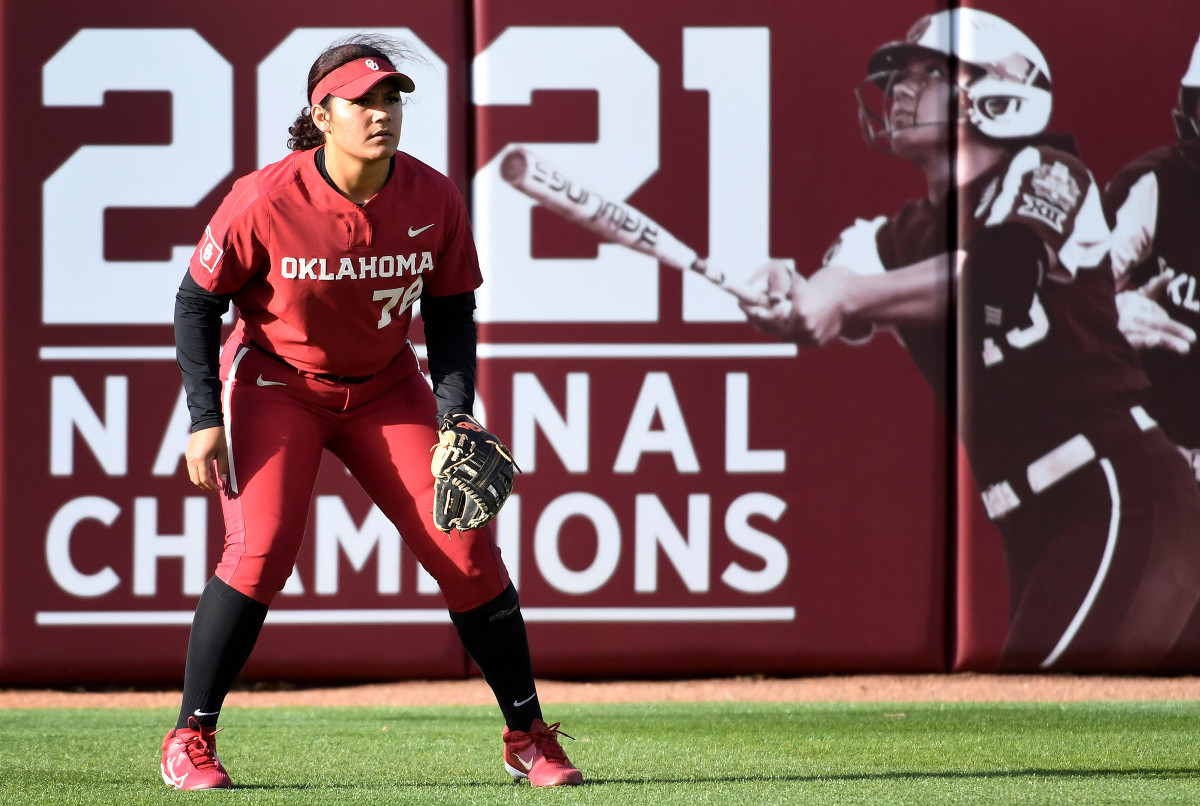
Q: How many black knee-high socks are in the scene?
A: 2